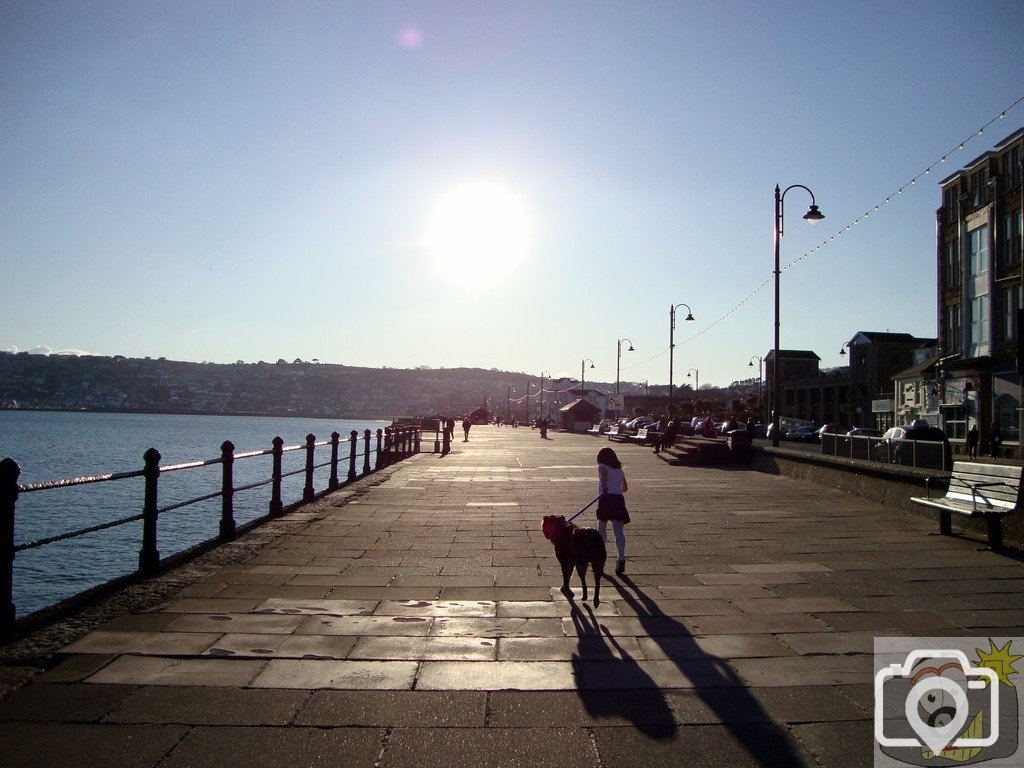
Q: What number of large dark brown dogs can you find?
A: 1